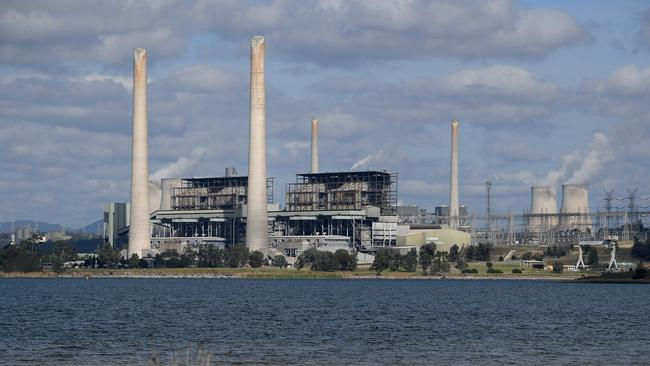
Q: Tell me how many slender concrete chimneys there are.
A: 4